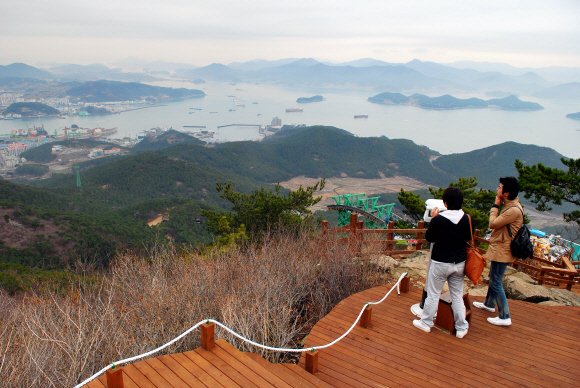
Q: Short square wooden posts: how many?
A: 5